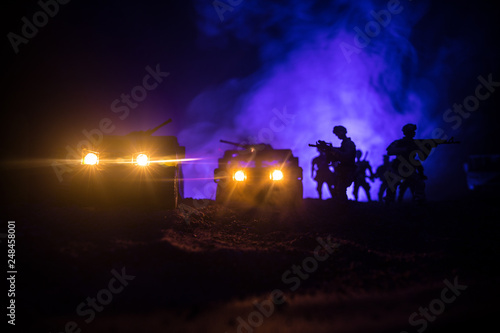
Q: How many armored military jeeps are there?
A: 2